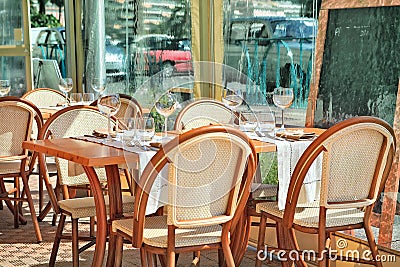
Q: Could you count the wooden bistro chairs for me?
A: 7